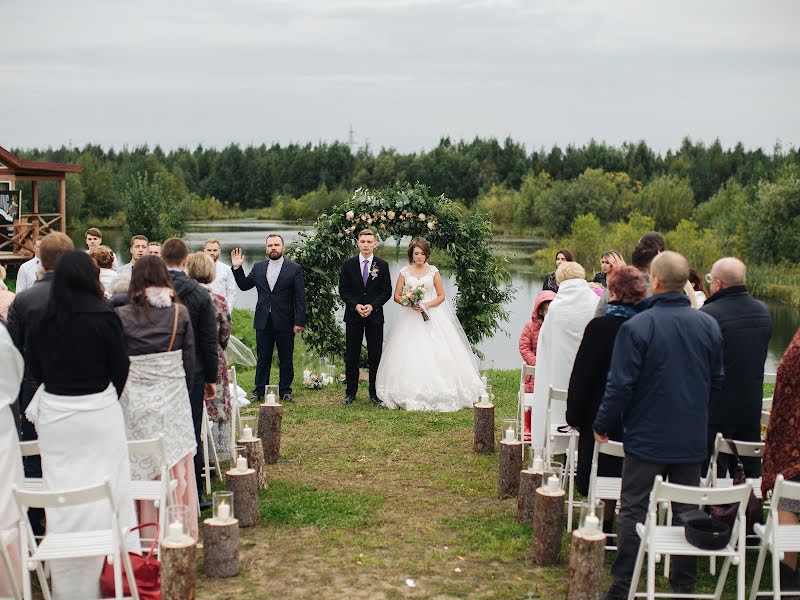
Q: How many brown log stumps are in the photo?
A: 10